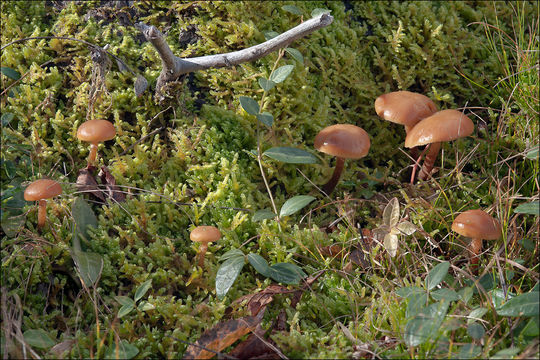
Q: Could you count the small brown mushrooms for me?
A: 7